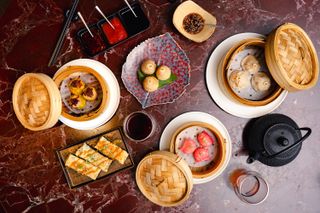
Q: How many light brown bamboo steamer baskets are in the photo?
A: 3